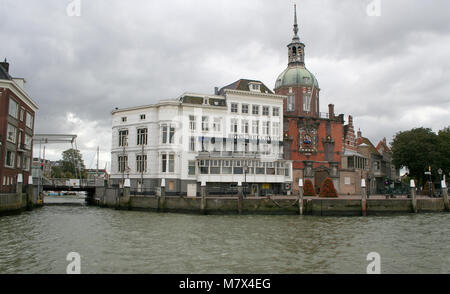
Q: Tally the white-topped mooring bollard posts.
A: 10